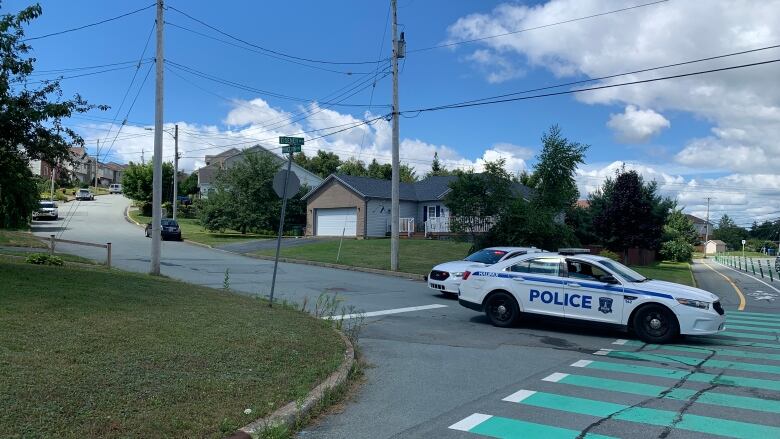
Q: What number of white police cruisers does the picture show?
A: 2